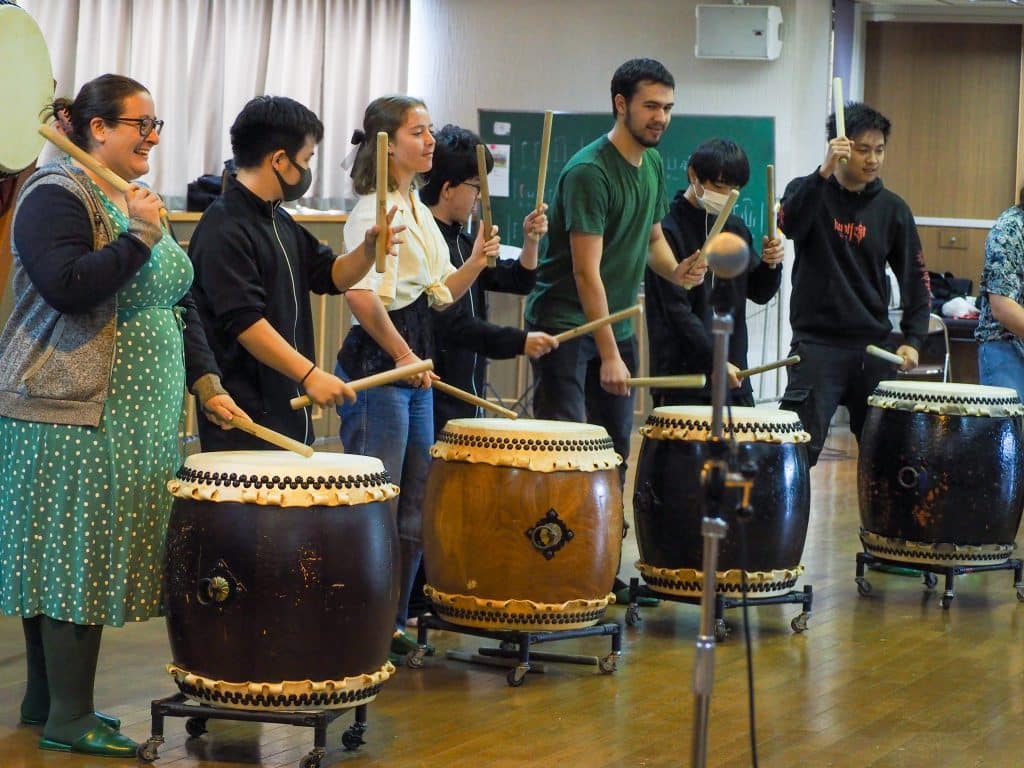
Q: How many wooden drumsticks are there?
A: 14